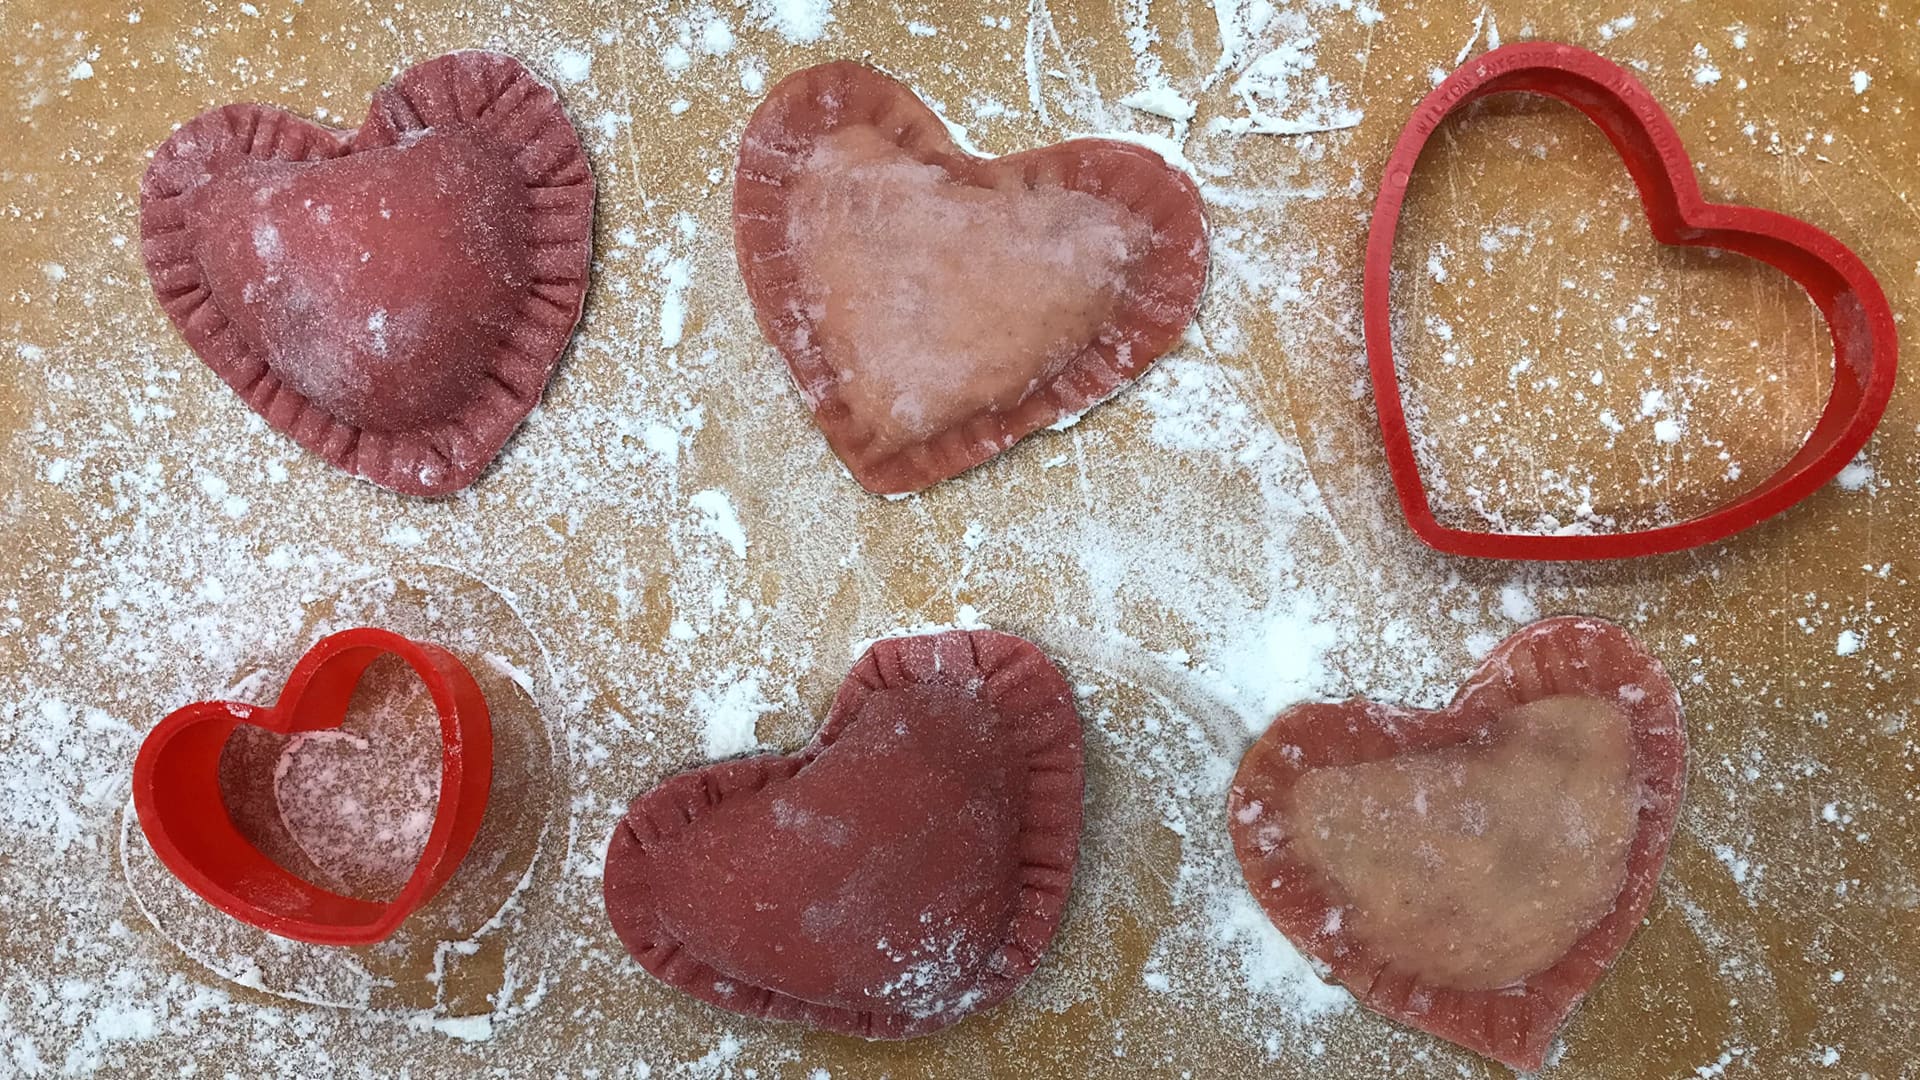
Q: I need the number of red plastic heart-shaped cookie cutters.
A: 2